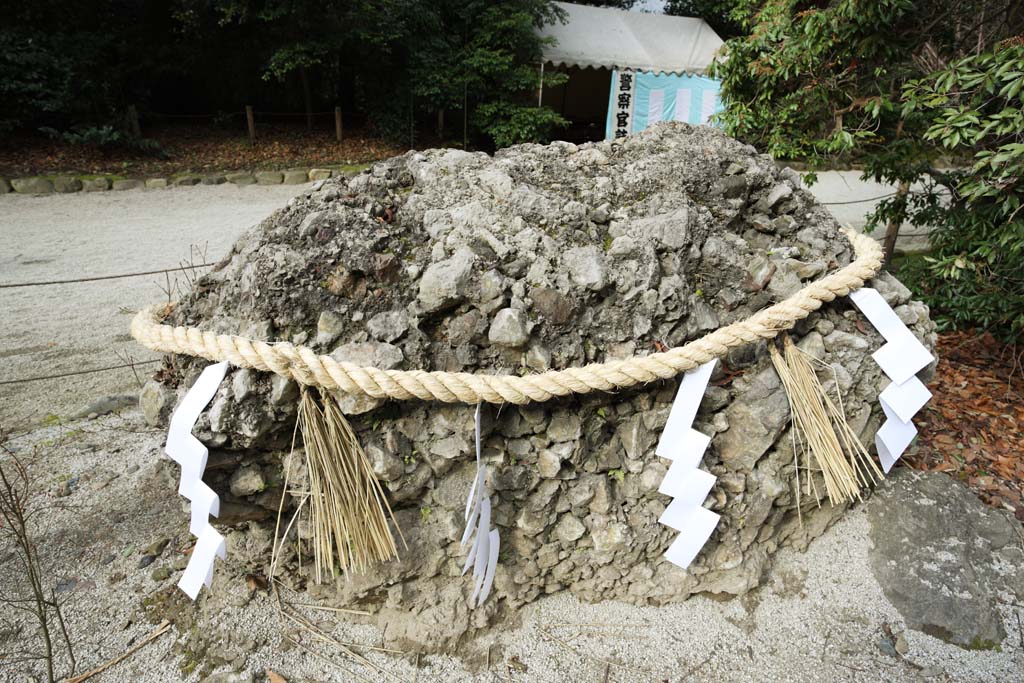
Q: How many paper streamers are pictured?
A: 4